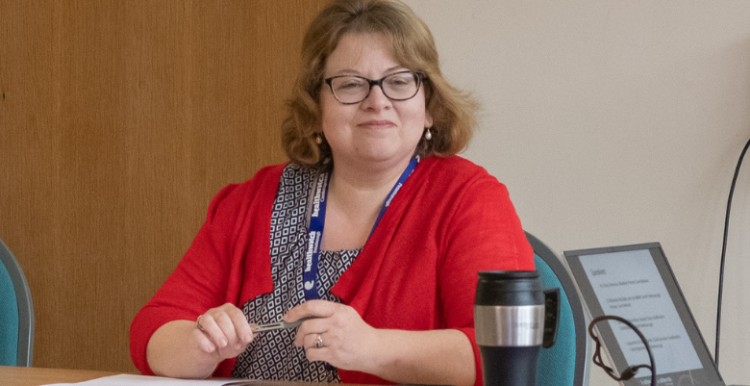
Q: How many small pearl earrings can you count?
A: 2